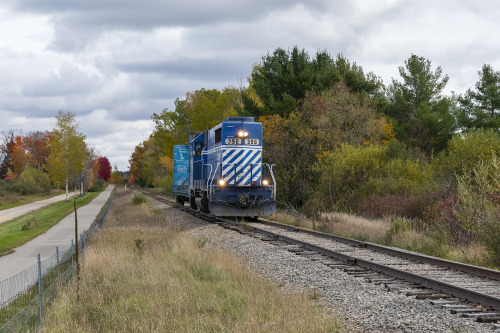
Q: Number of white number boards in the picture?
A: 2